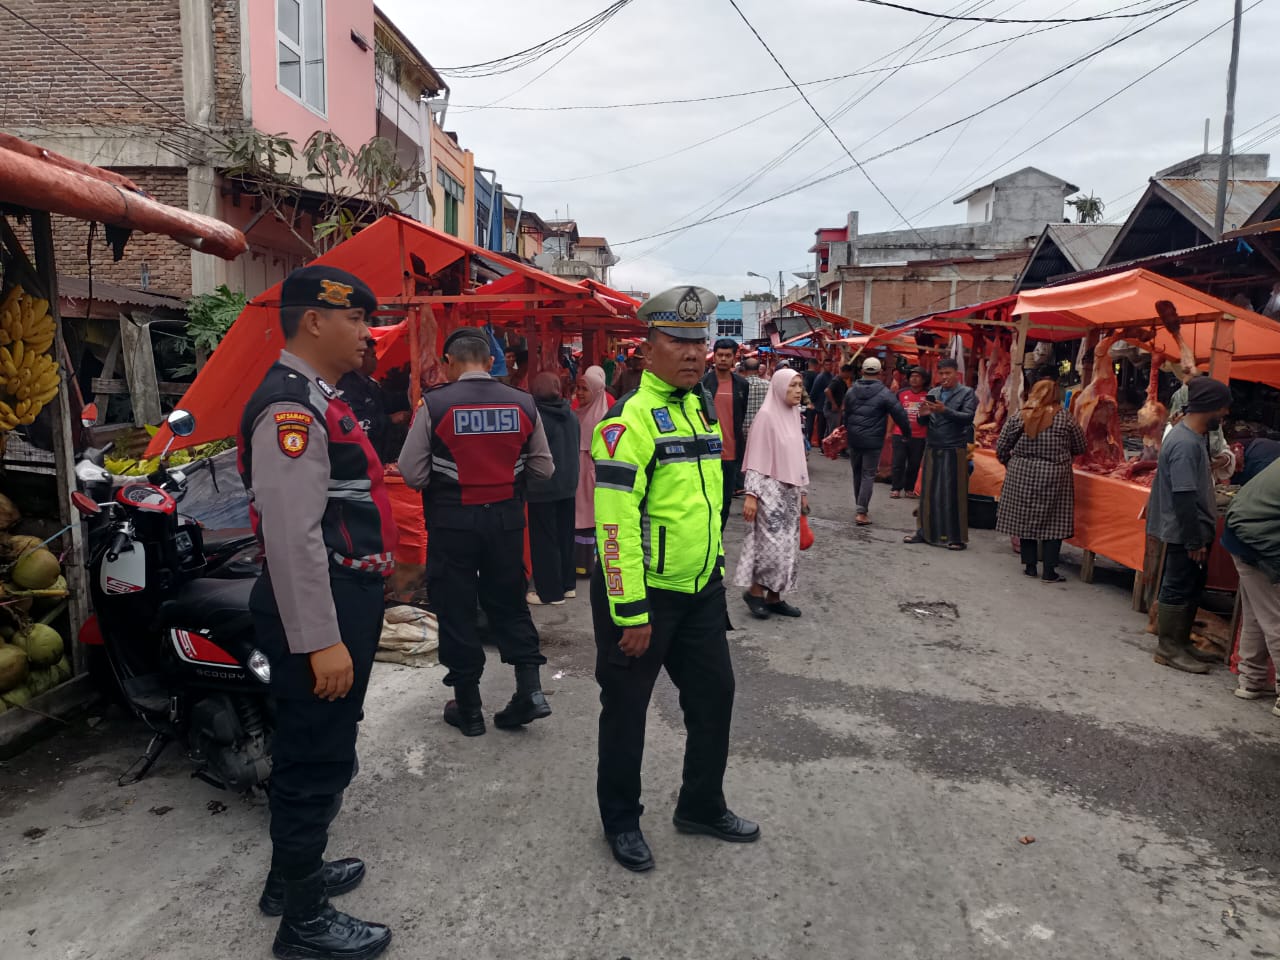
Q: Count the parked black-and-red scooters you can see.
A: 1